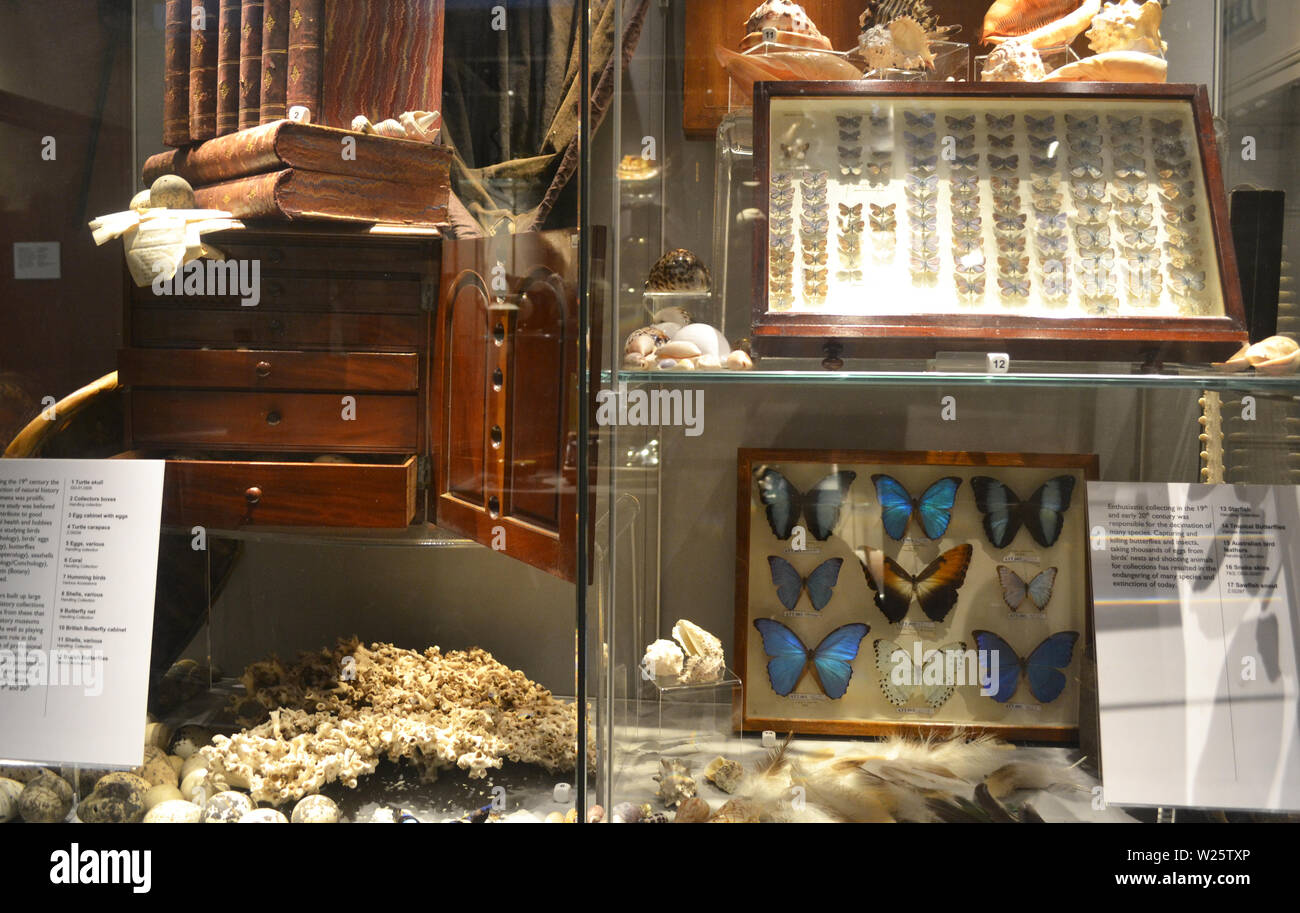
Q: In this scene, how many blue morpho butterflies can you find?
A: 4